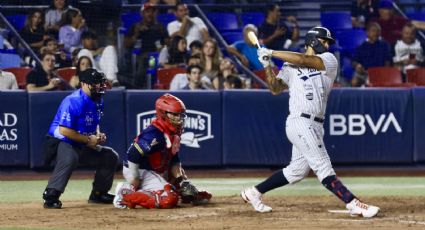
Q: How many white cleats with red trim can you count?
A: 2